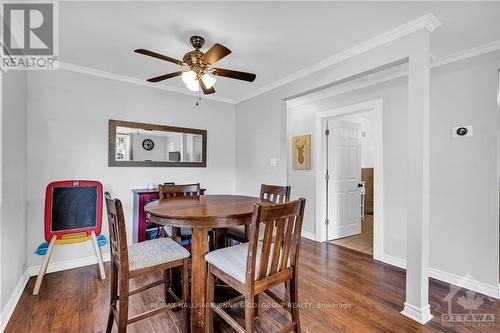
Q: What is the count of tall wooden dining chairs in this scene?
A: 4